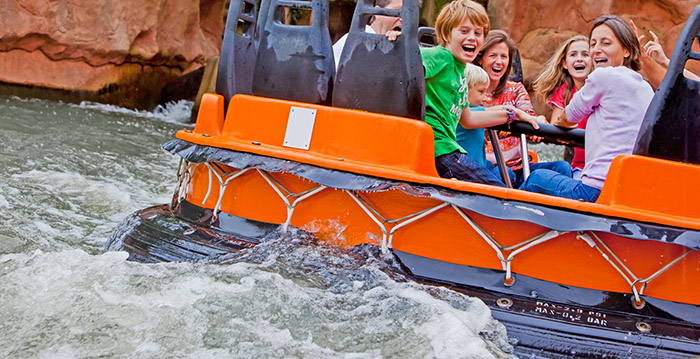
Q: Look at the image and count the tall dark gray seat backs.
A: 4